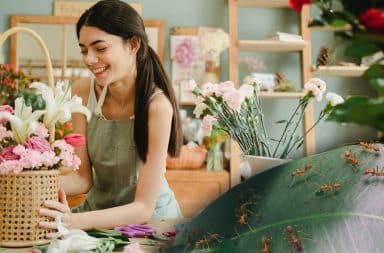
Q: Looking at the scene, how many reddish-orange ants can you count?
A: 9